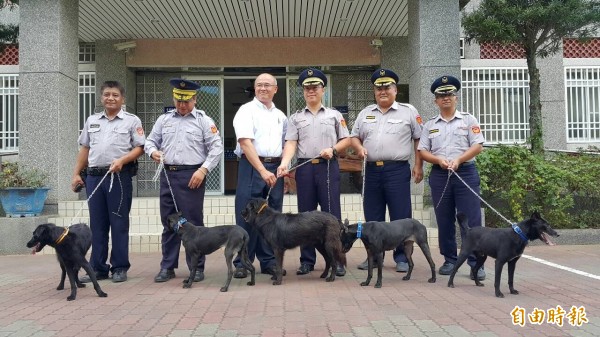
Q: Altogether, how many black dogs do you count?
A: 5